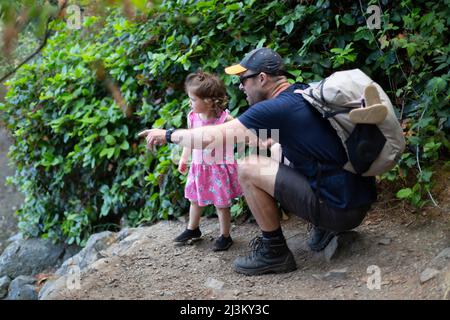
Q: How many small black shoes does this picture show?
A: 2